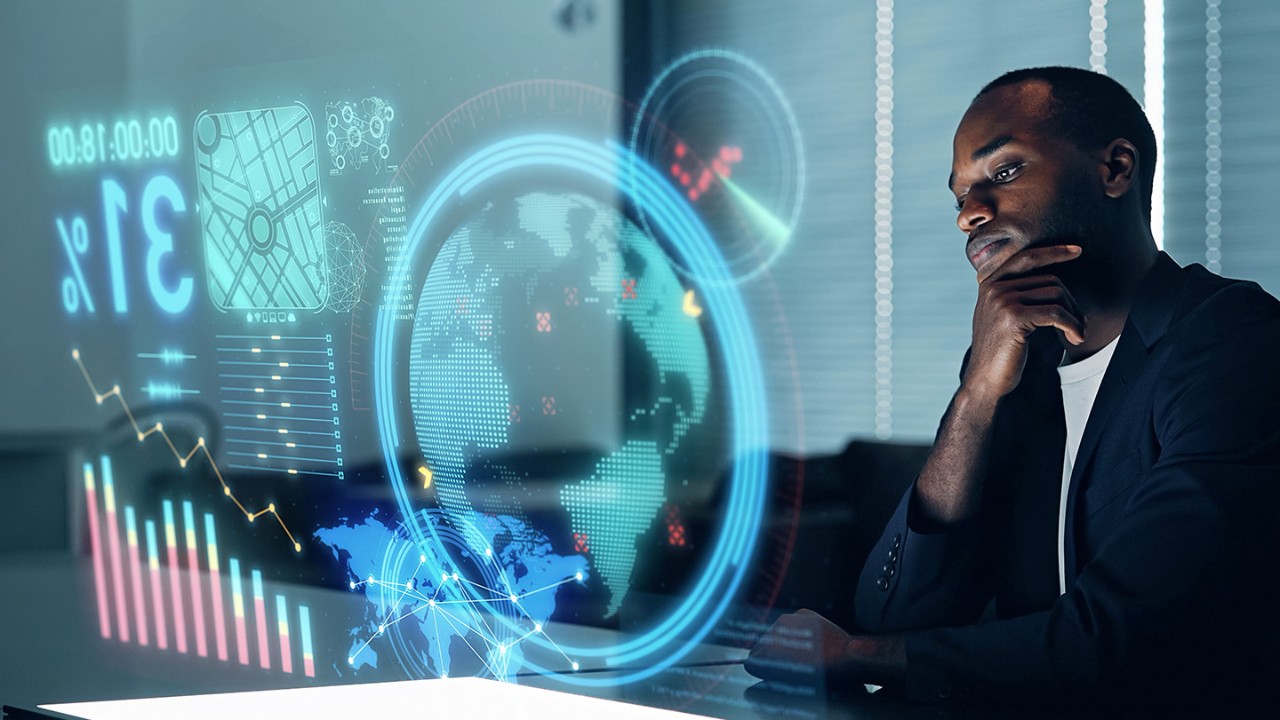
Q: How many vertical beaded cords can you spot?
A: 3